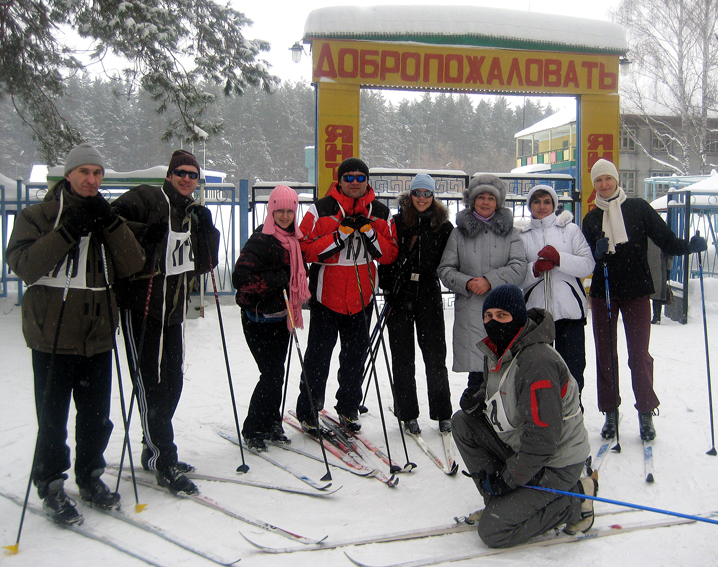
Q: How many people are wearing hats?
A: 9